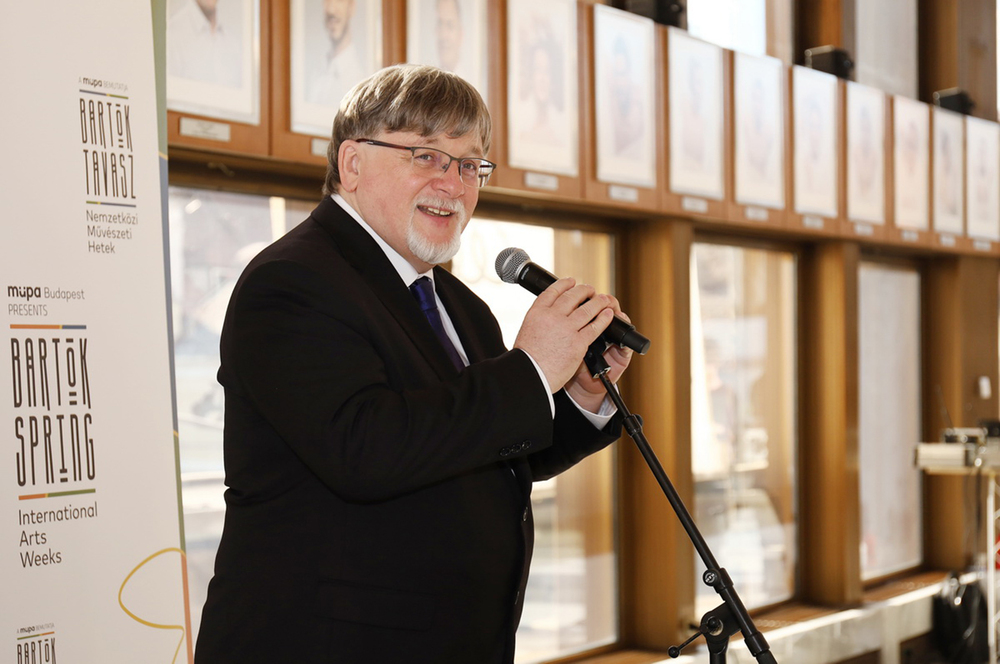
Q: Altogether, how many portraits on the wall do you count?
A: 12